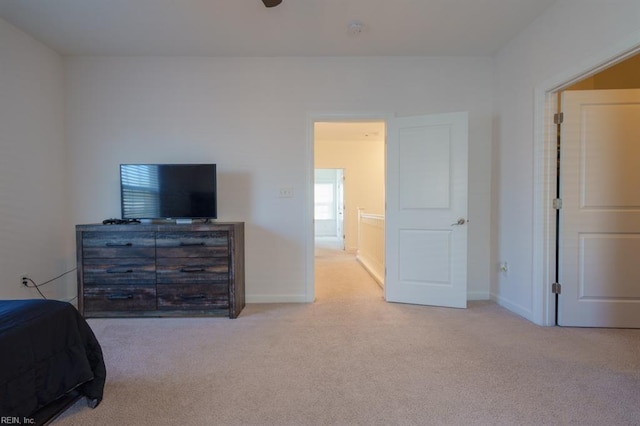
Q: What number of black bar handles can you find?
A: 6